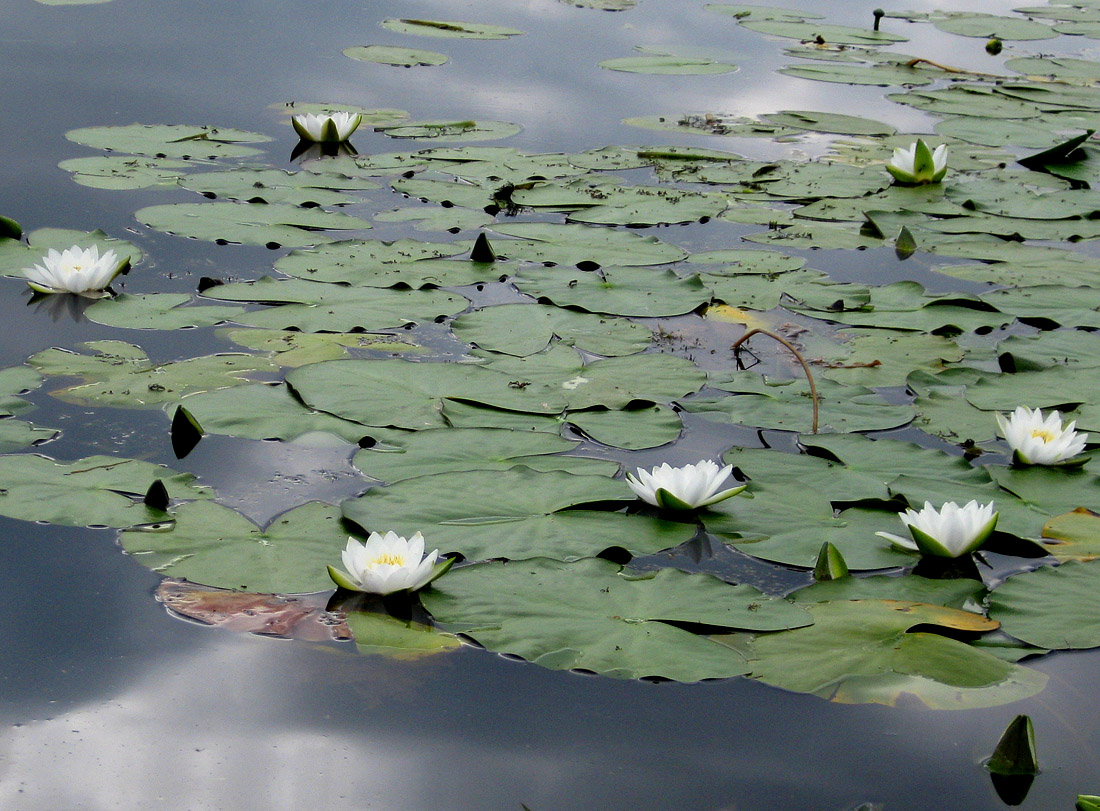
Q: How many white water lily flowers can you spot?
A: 7